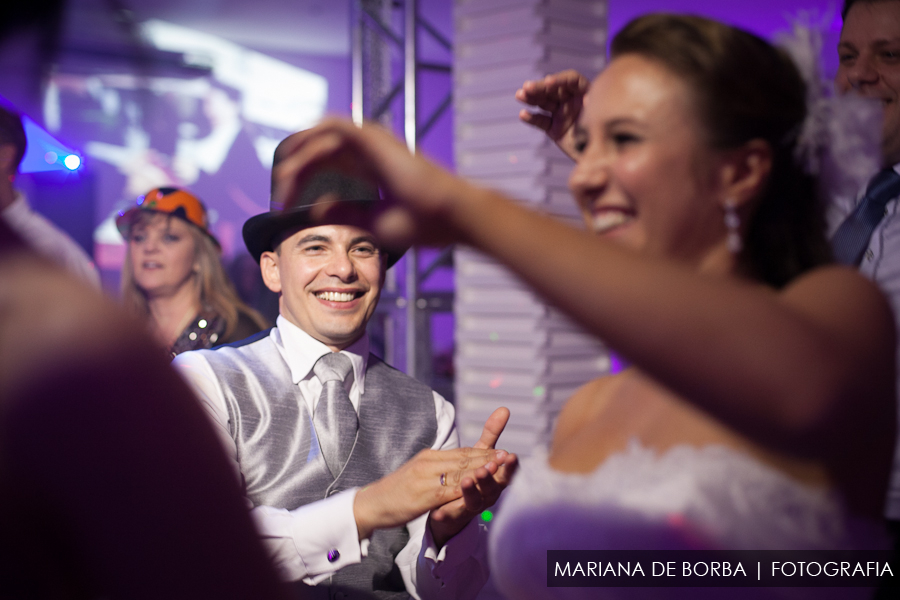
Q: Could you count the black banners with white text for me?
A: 1